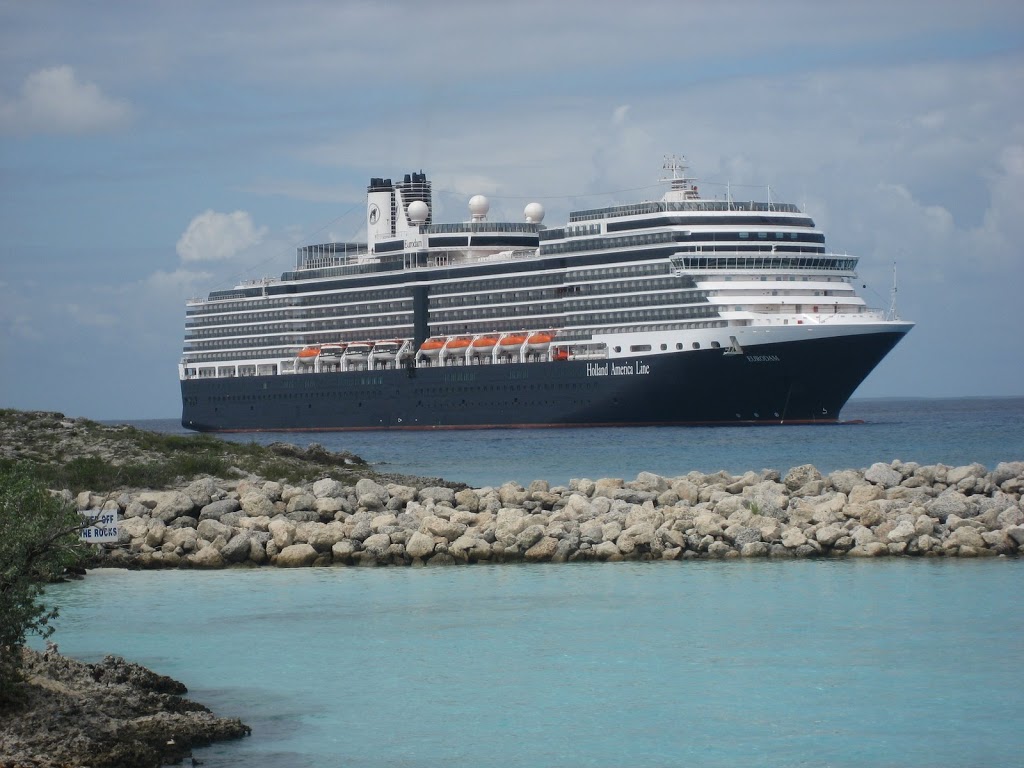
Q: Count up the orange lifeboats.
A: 6